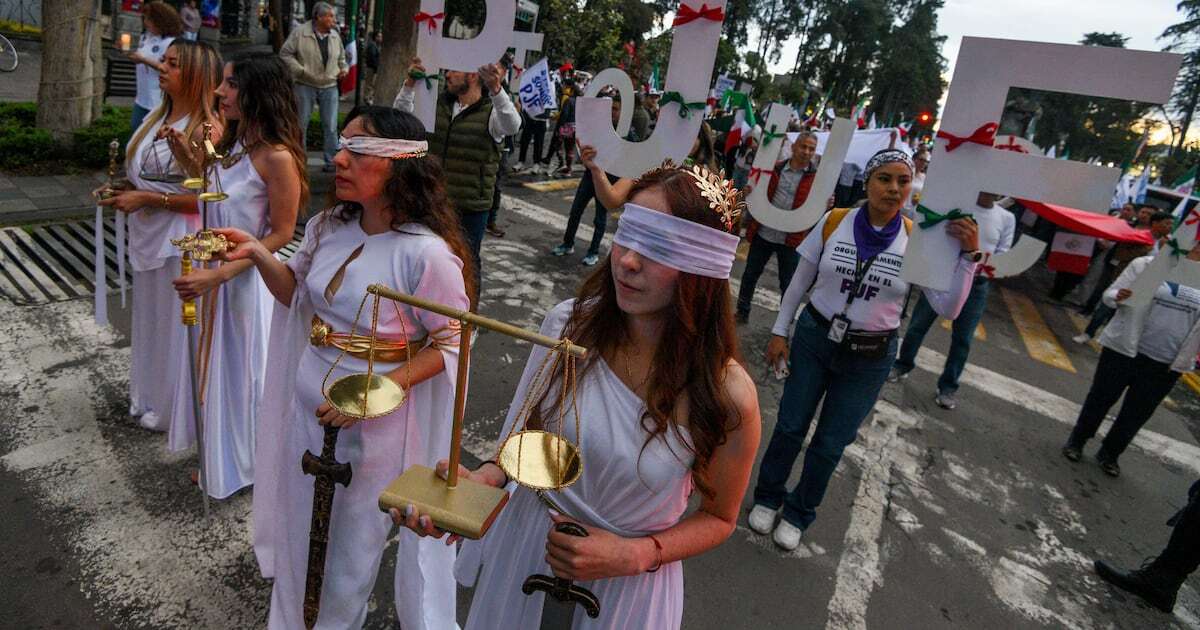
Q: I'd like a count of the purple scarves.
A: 1